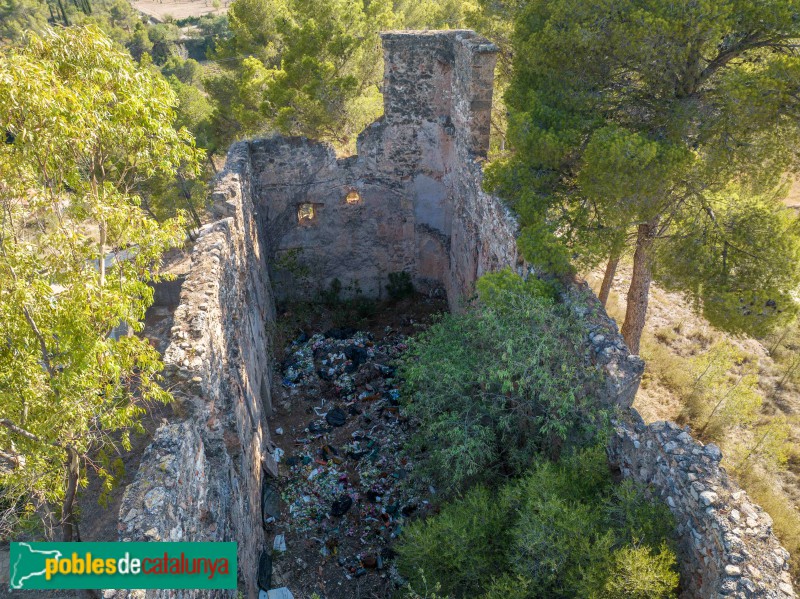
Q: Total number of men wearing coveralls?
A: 0